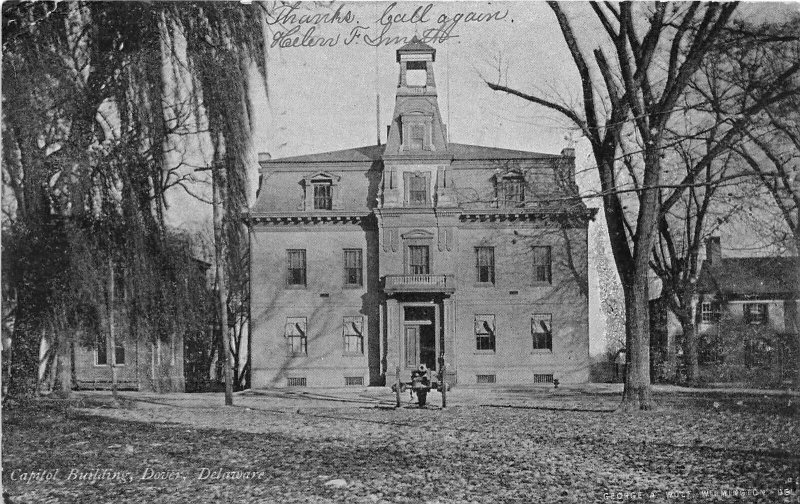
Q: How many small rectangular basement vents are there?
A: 4